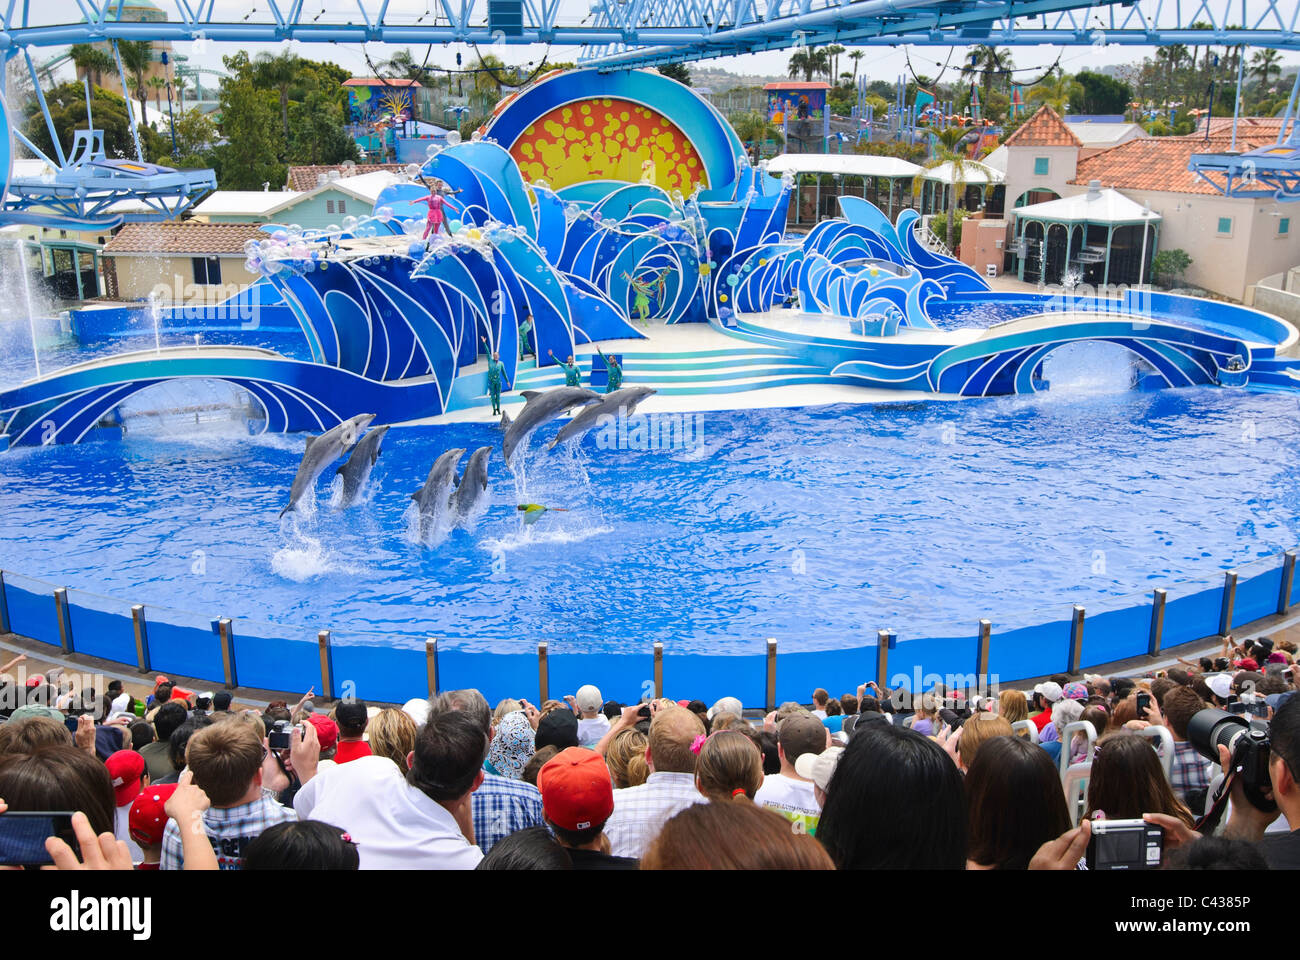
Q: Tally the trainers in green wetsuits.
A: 4